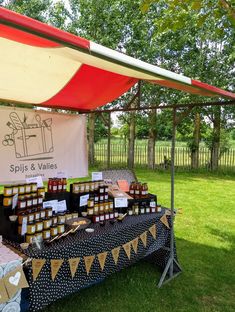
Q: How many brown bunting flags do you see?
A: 11